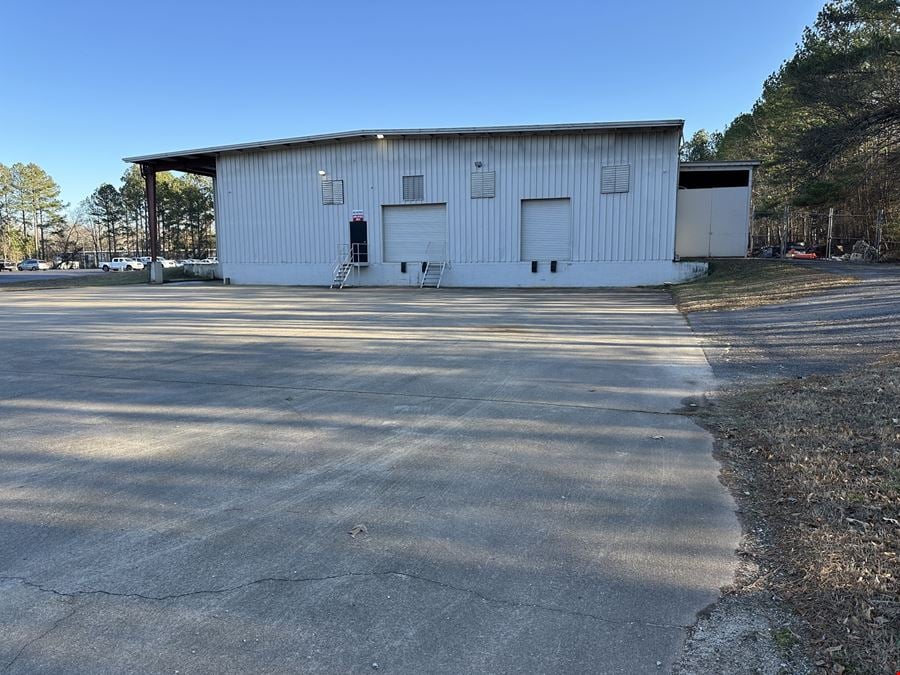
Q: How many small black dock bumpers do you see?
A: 4